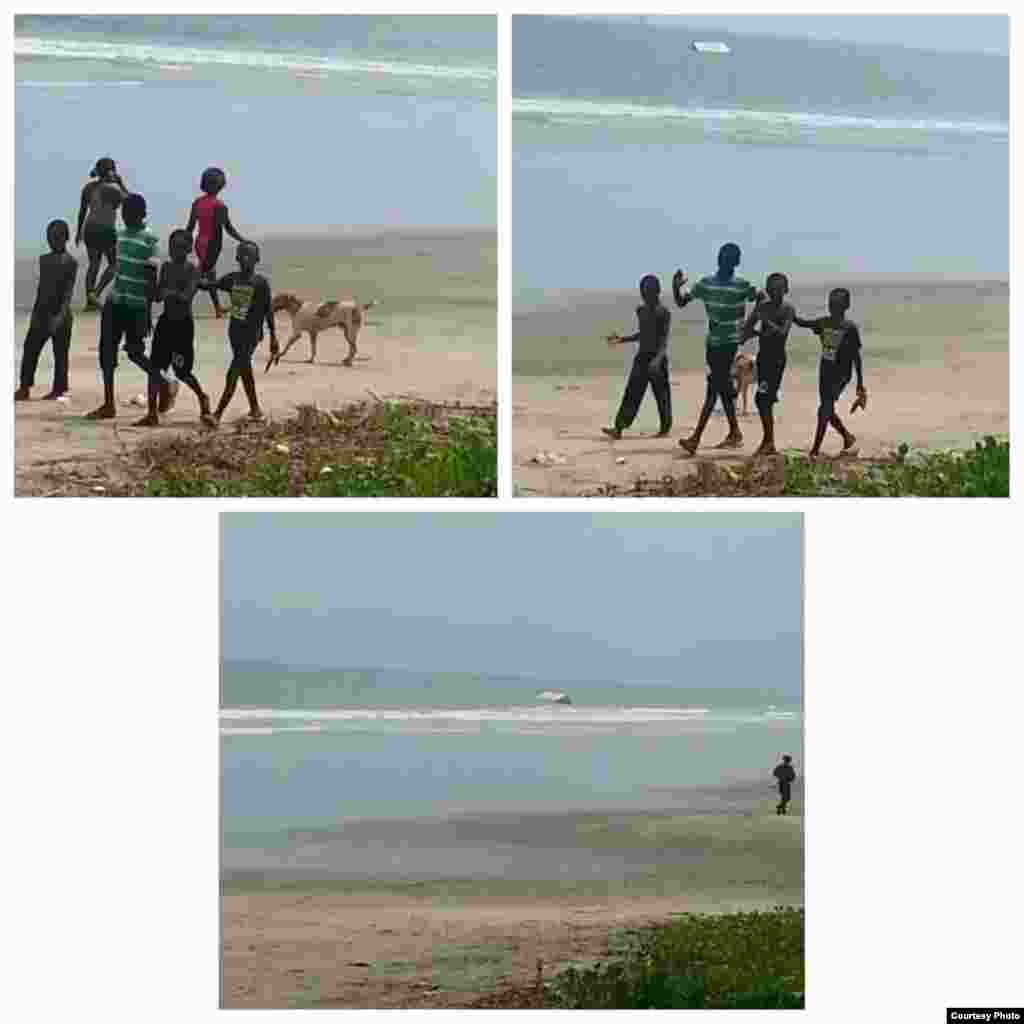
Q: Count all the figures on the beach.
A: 11